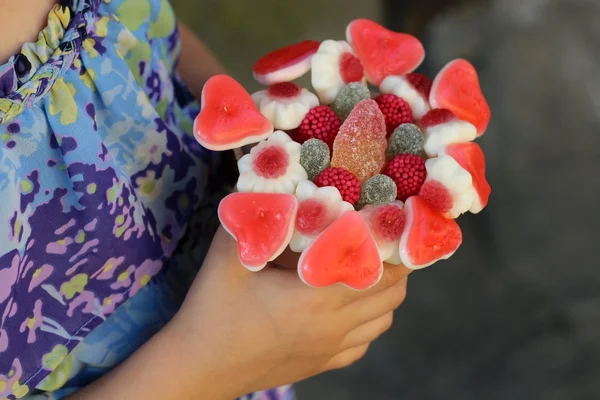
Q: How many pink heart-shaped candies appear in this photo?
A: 8